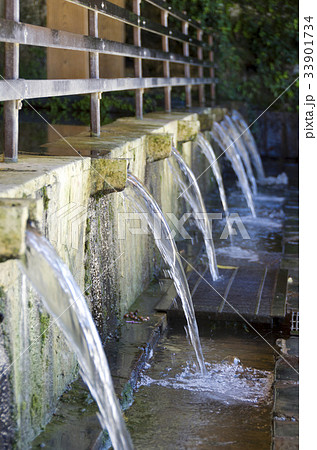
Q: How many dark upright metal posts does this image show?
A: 7